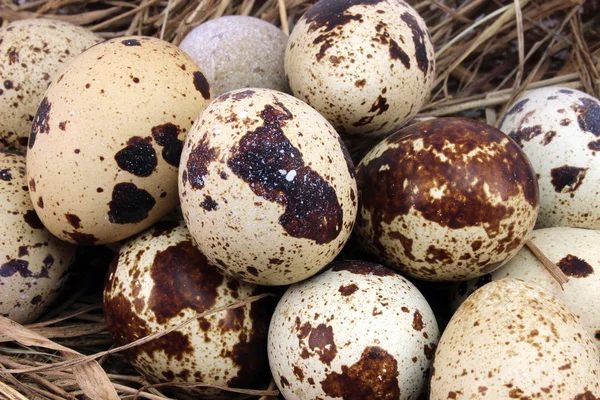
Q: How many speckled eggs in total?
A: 11